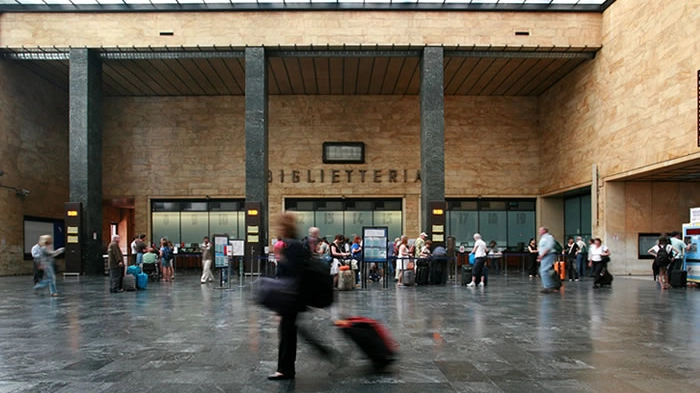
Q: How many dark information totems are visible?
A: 3